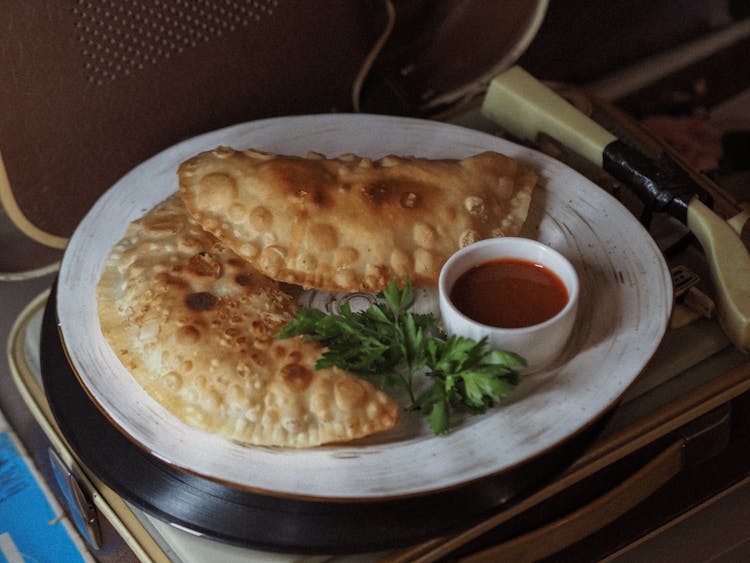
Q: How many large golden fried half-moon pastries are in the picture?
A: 2